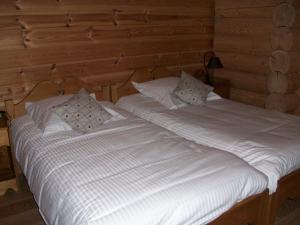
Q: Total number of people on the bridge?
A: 0